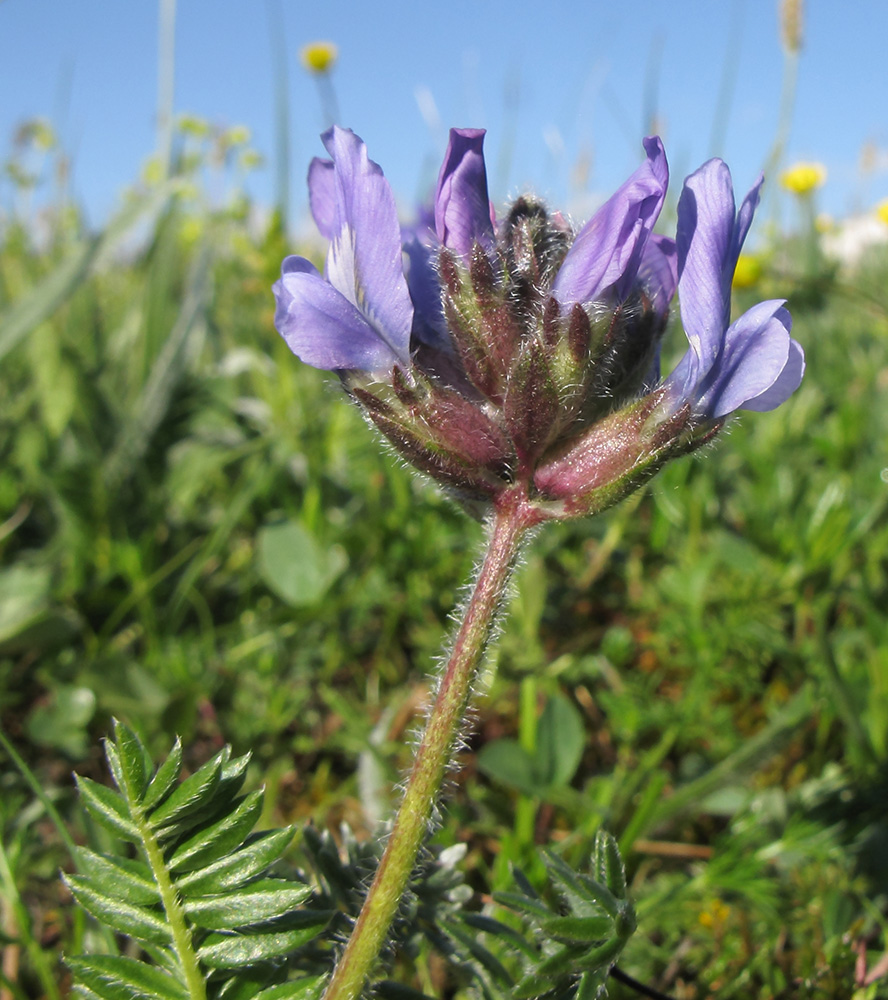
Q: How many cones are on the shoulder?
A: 0